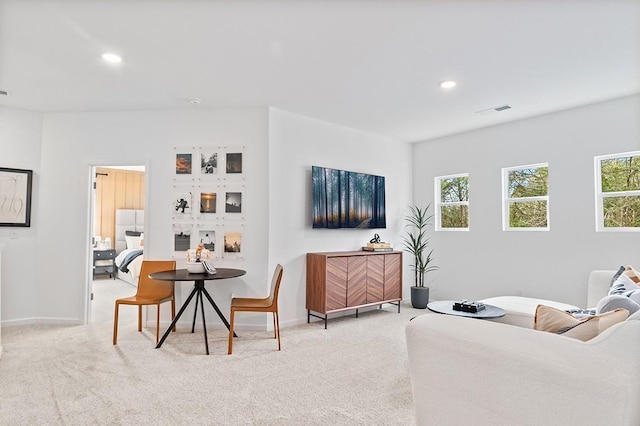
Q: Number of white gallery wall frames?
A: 9